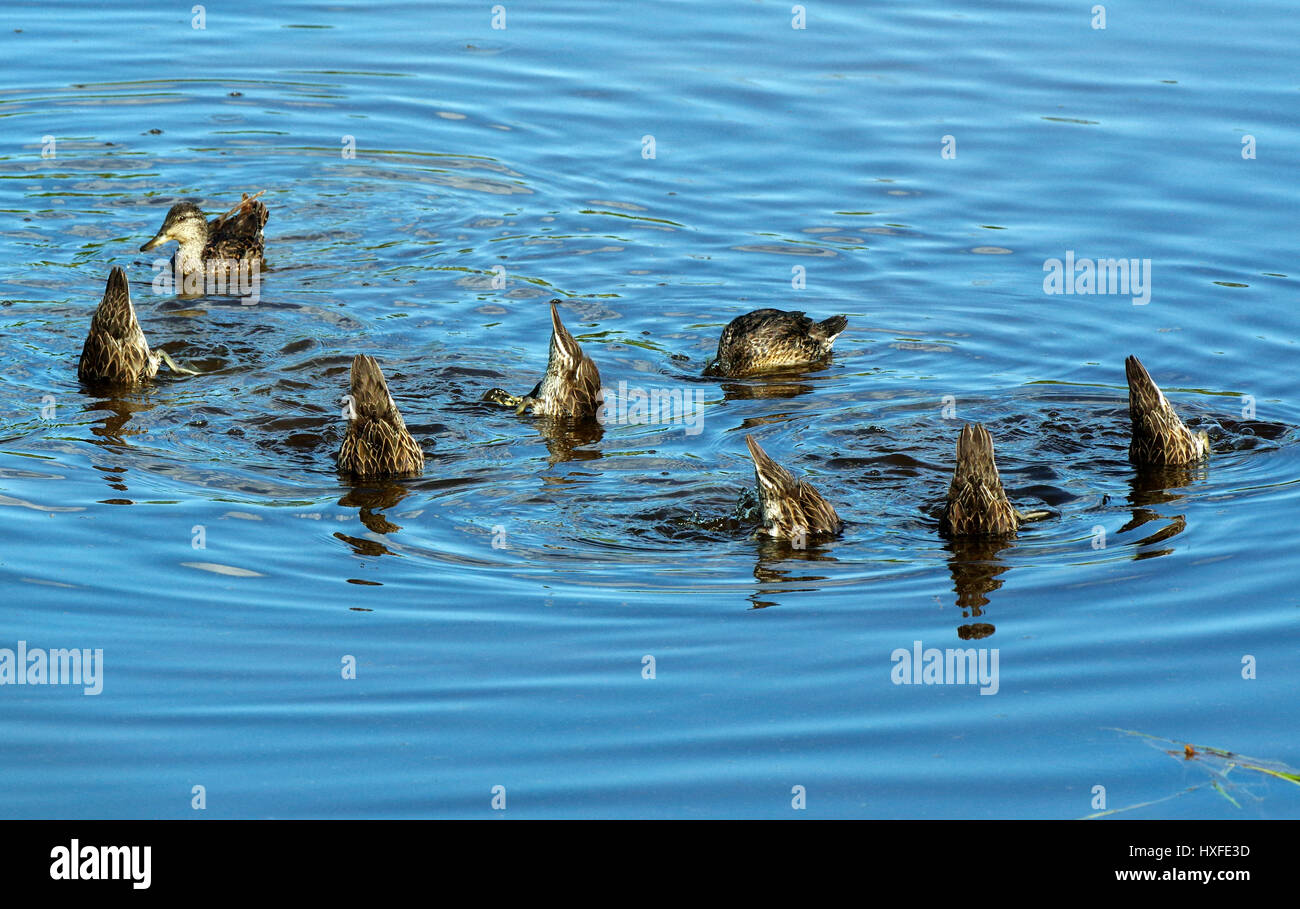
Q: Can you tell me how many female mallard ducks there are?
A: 8